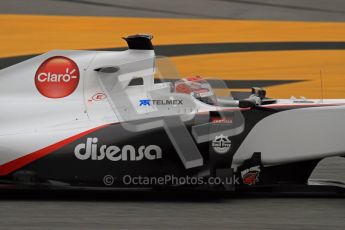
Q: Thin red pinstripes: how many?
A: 1